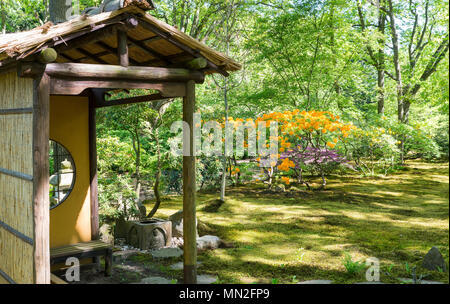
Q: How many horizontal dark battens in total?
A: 4